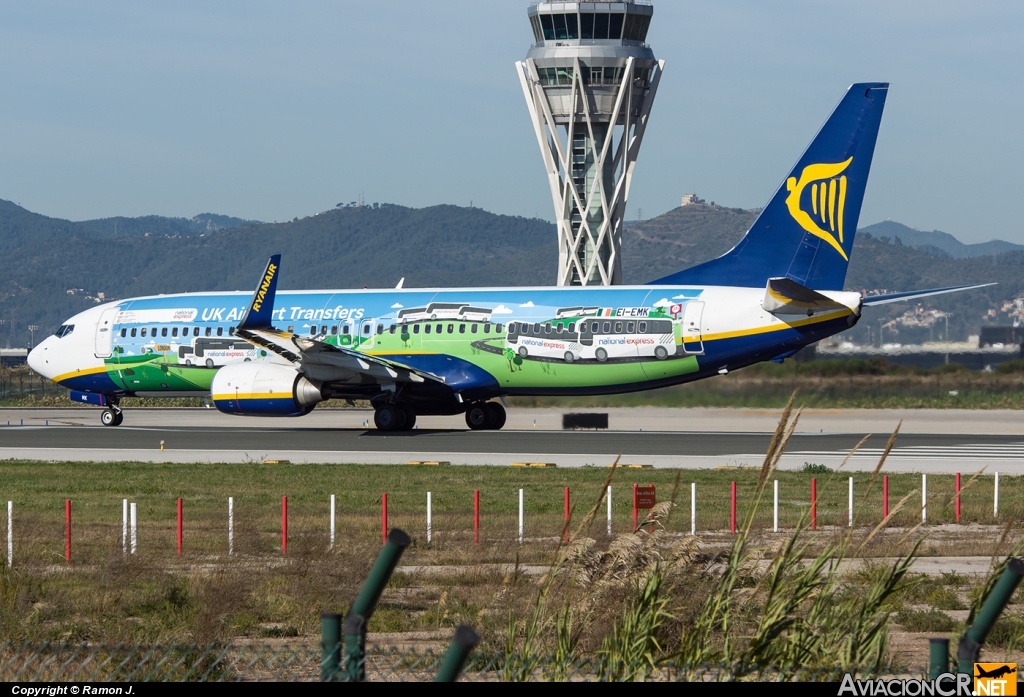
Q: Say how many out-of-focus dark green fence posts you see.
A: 5